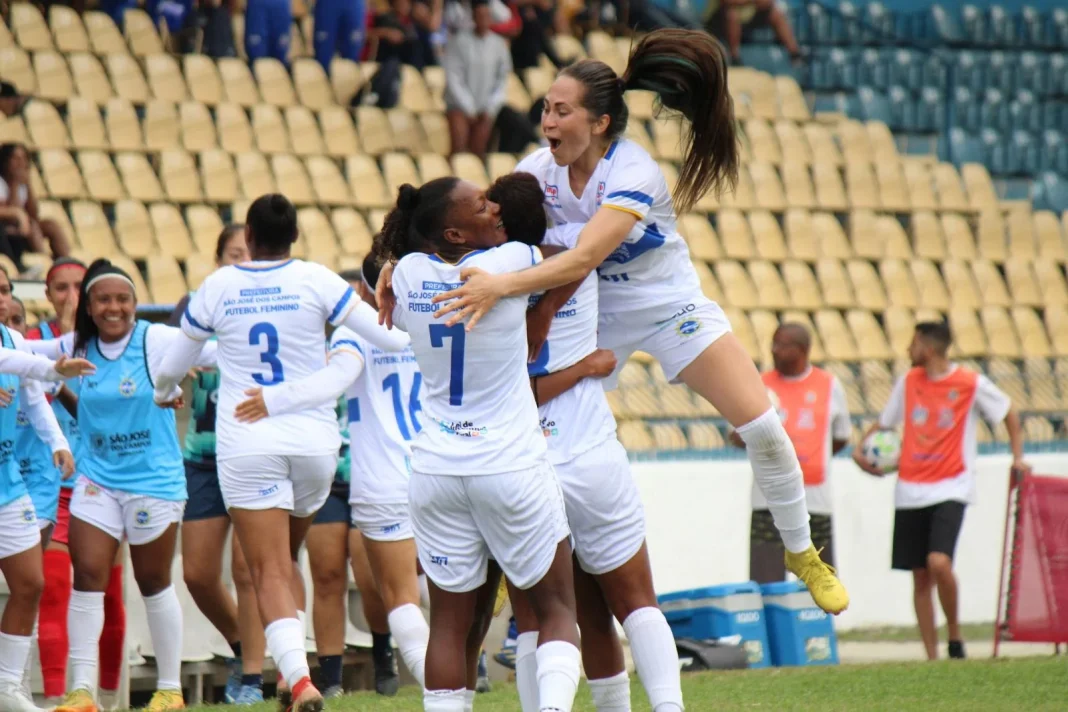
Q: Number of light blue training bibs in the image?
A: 4